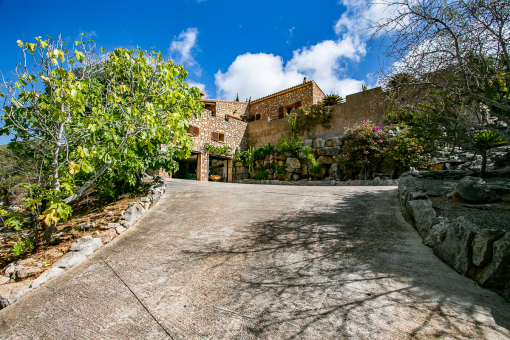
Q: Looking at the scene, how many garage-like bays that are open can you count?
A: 2